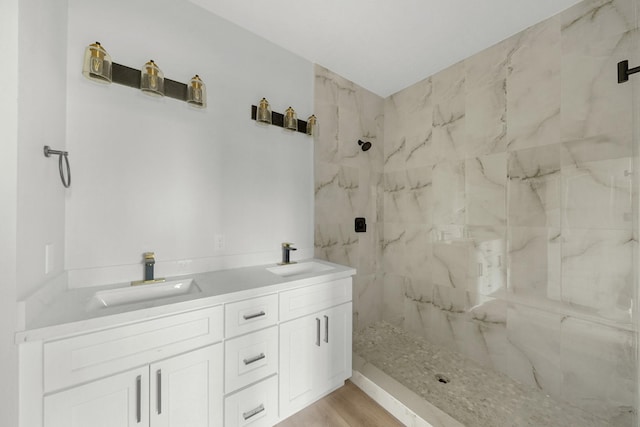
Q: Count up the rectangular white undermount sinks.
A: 2